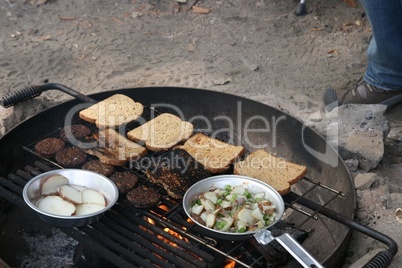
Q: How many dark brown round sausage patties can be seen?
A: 6